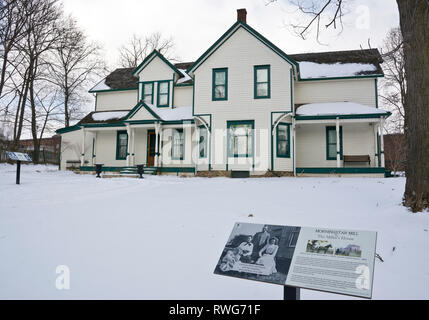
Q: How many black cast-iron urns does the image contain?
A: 2